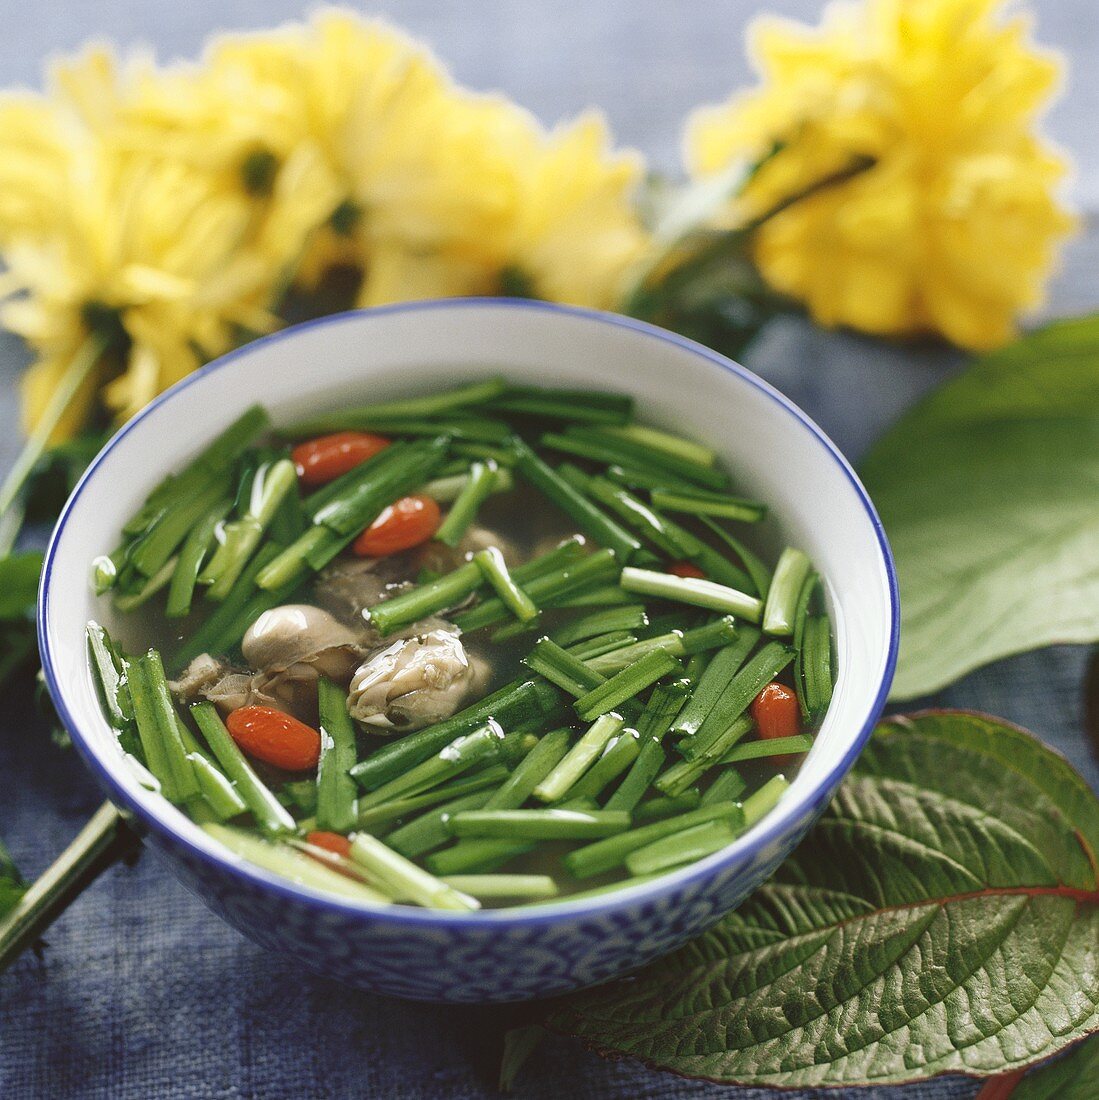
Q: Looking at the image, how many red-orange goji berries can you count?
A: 6